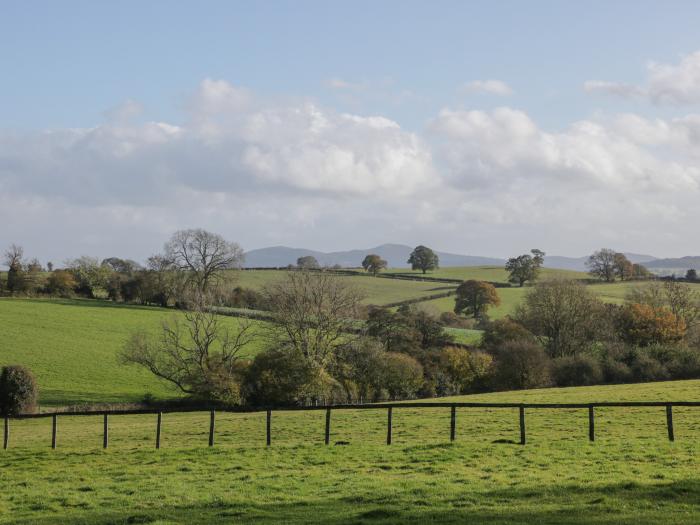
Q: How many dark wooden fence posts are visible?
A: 12